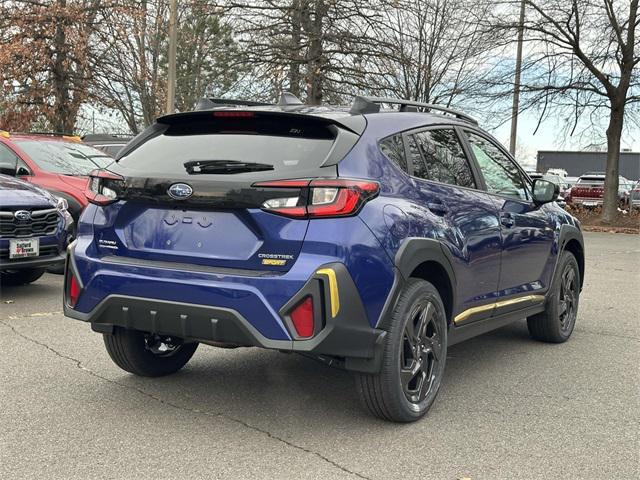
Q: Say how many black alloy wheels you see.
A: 2